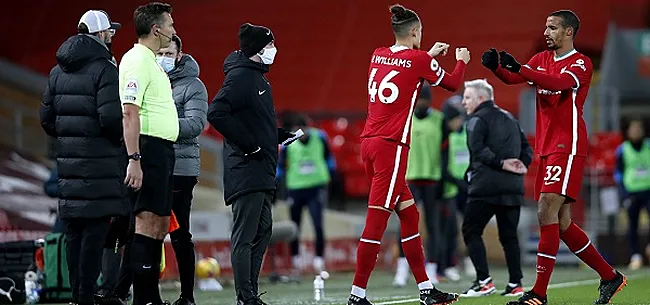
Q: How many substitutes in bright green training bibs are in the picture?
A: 4